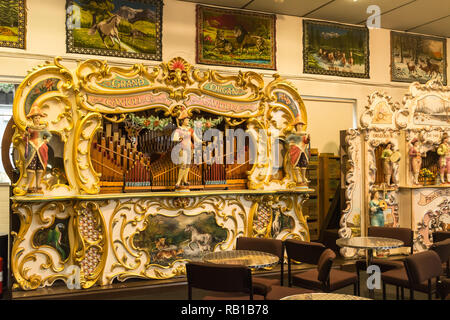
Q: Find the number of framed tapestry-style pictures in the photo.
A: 5